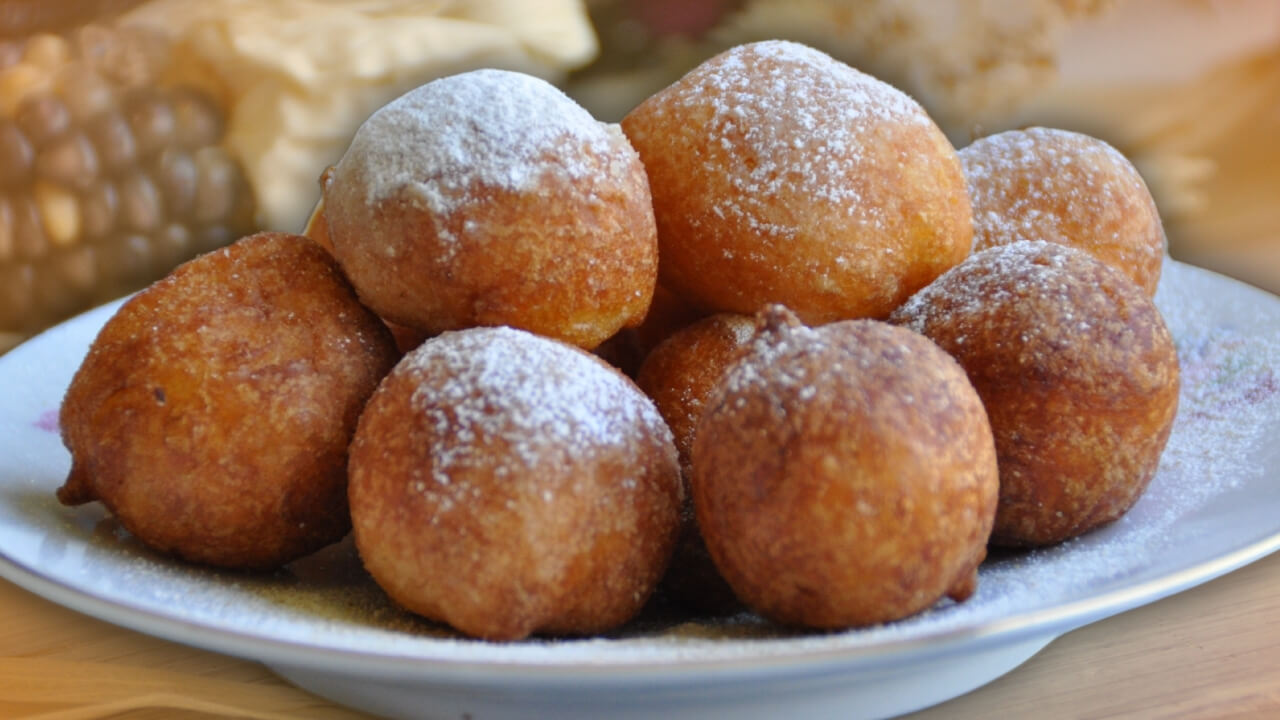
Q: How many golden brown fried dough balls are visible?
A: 8